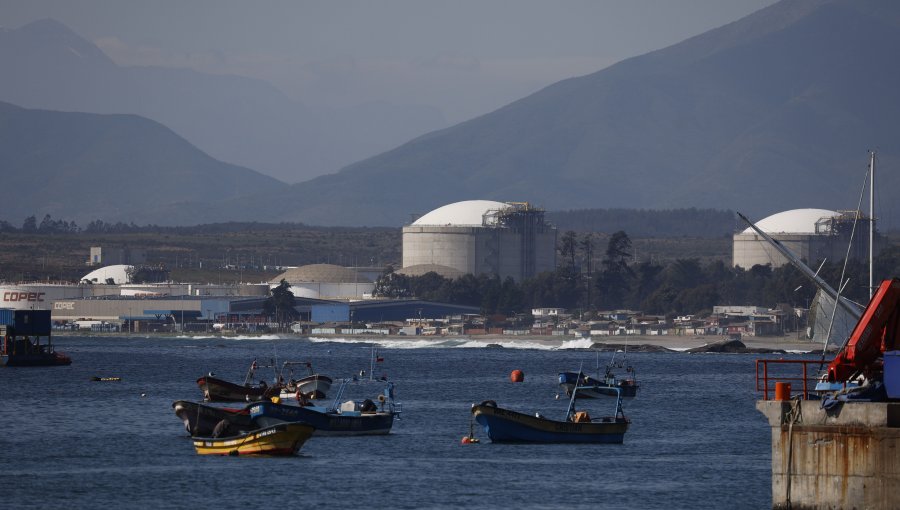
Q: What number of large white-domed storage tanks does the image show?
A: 2